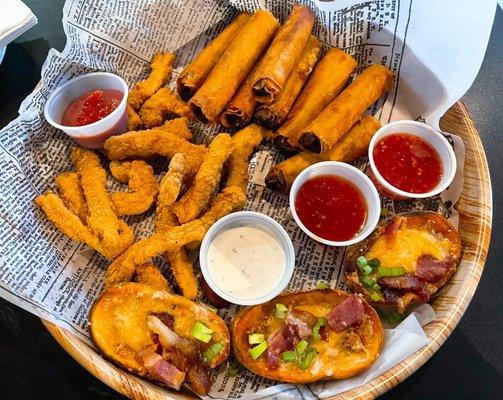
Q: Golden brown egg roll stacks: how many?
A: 8